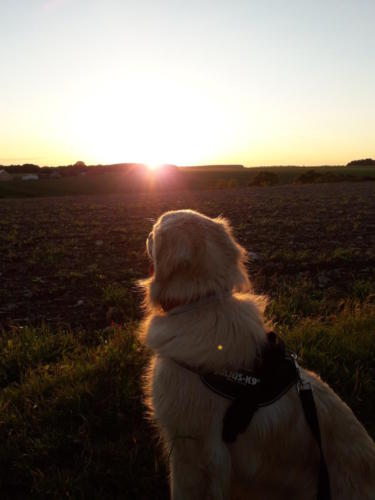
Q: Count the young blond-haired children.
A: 0